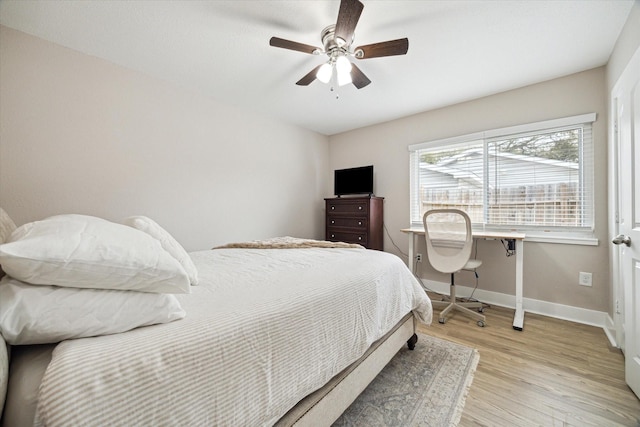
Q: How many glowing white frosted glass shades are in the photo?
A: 3